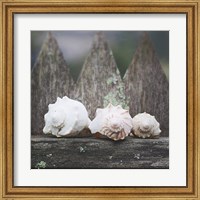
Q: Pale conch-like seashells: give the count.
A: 3